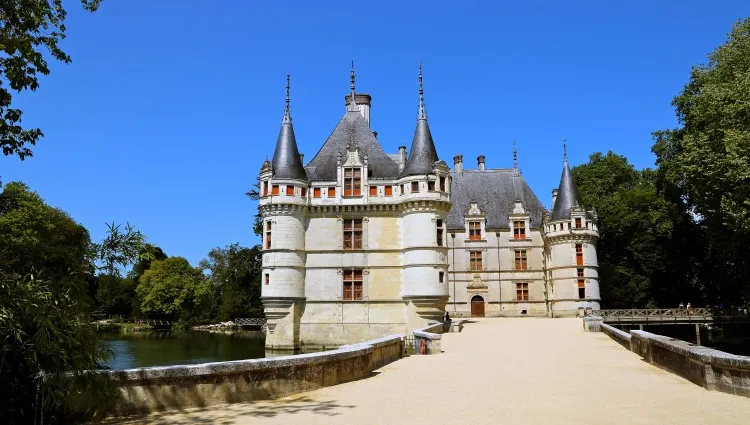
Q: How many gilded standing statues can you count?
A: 0